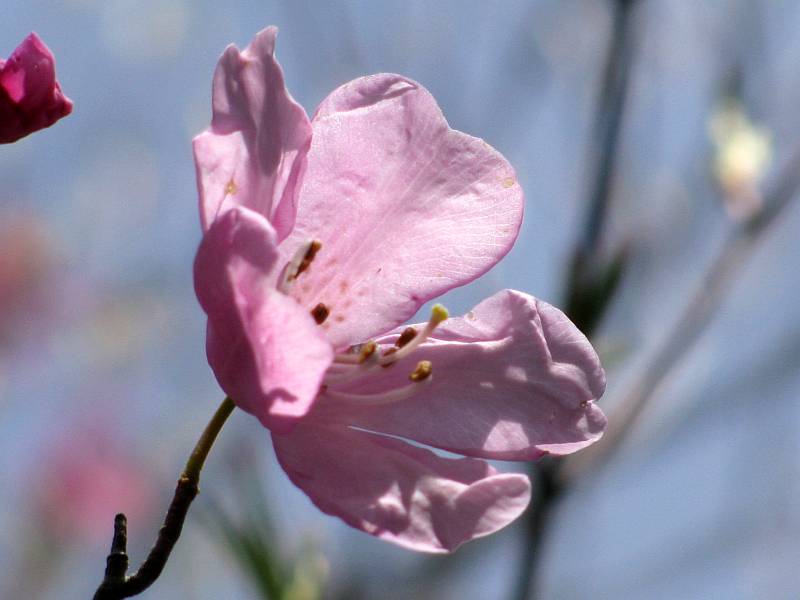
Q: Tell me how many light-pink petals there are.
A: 5